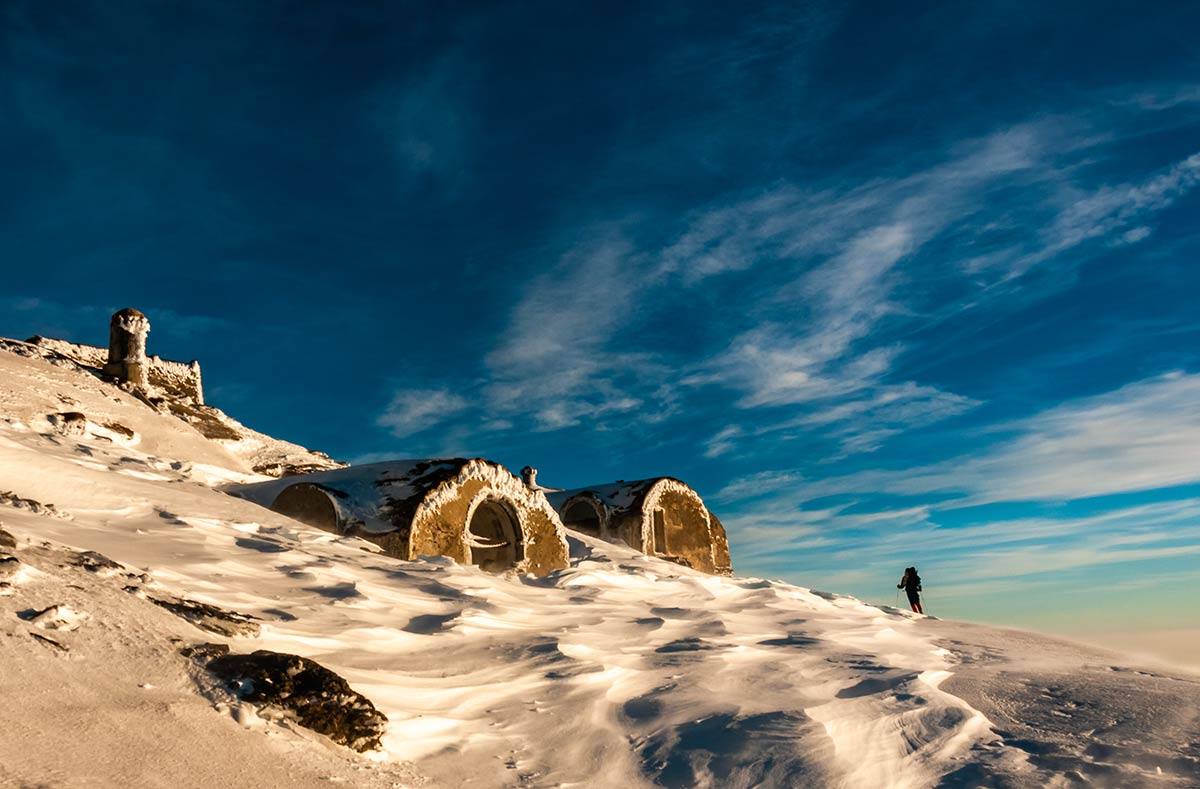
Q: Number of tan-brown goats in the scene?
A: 0